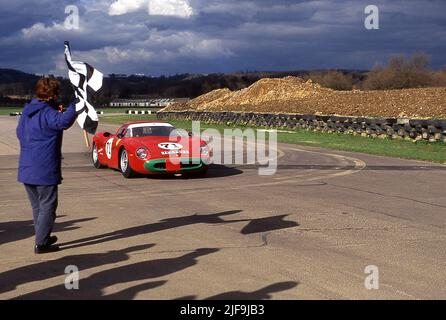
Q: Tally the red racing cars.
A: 1